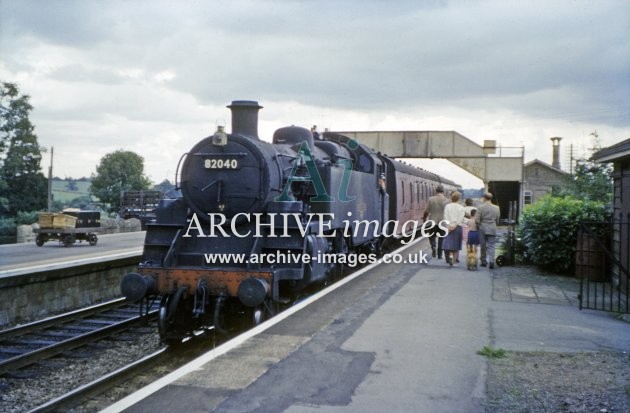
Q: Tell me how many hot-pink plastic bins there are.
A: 0